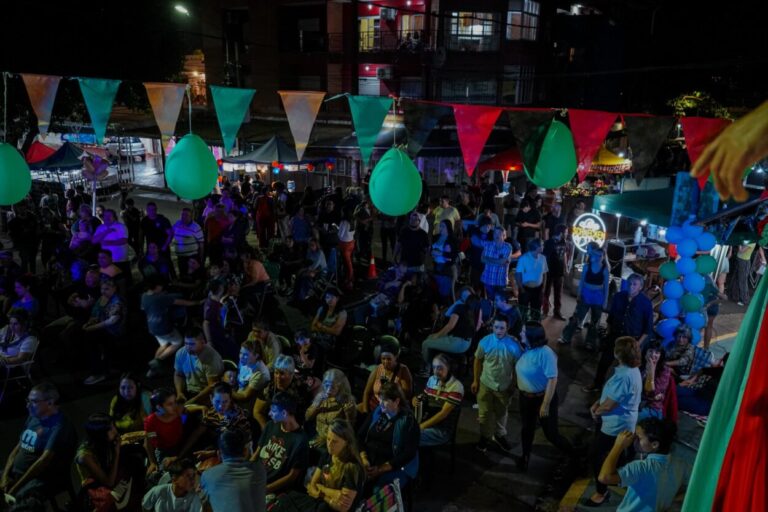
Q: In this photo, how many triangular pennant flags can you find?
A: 12